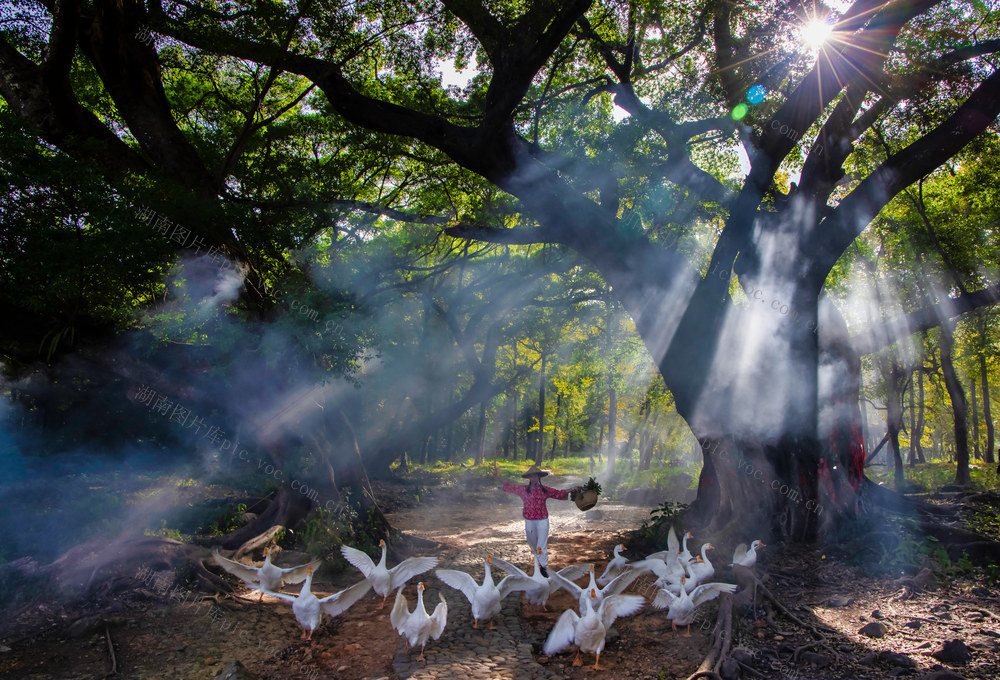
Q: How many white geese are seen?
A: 14